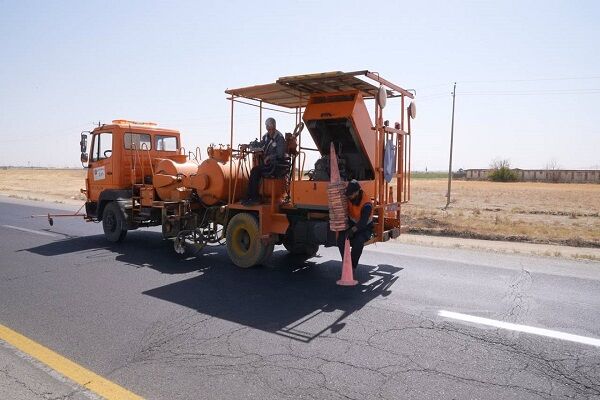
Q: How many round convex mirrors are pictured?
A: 2